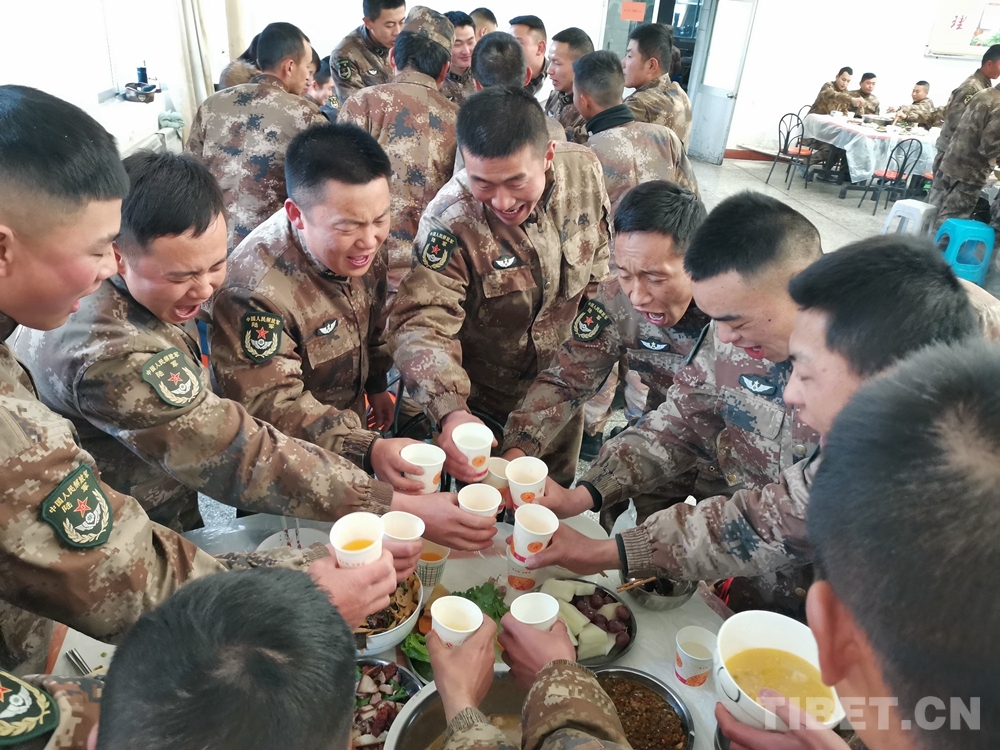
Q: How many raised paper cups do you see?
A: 10